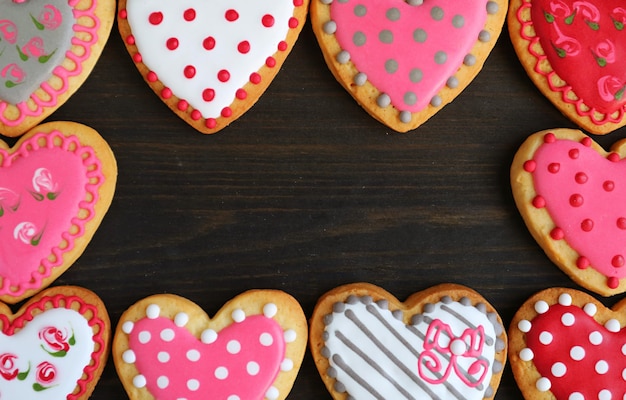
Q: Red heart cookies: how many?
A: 2